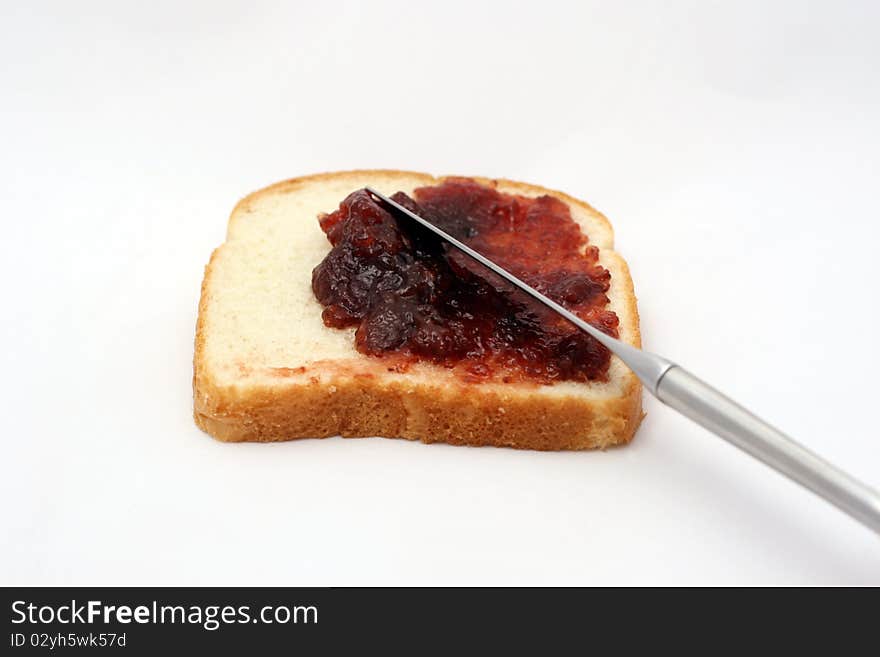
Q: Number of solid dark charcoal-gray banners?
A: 1